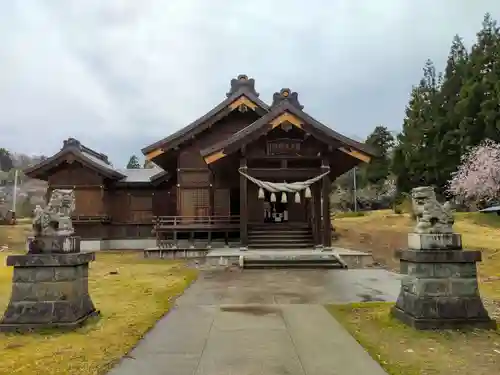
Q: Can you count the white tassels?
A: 5